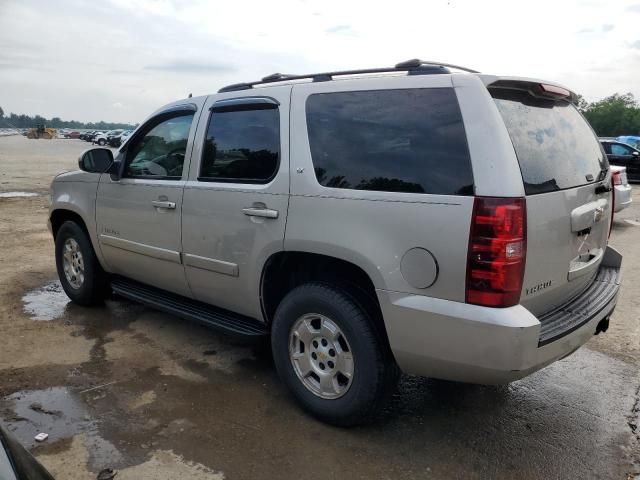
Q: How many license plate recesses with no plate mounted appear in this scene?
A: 1